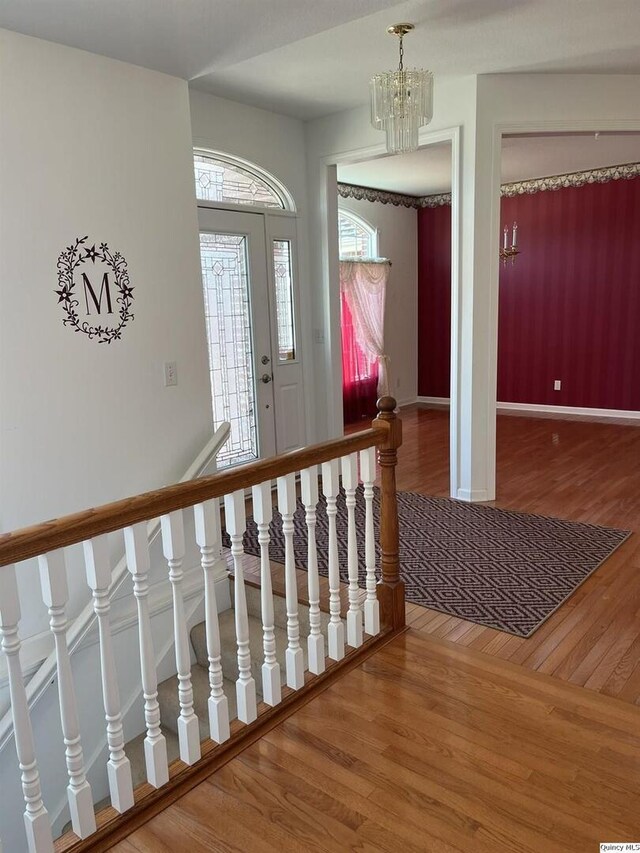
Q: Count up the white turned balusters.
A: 13